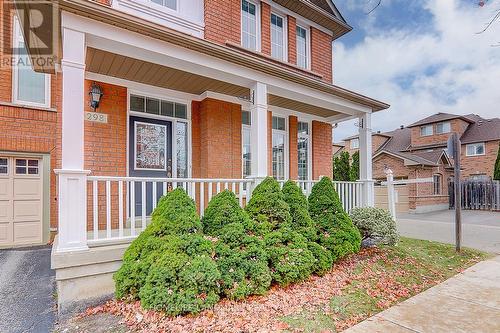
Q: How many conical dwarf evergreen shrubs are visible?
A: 5